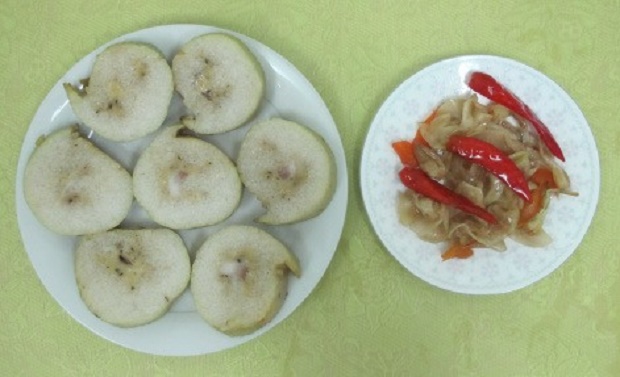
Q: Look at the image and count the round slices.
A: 7